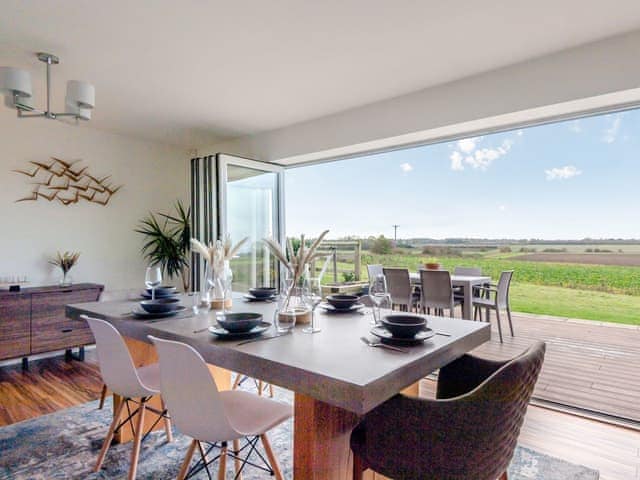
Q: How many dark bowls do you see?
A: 6